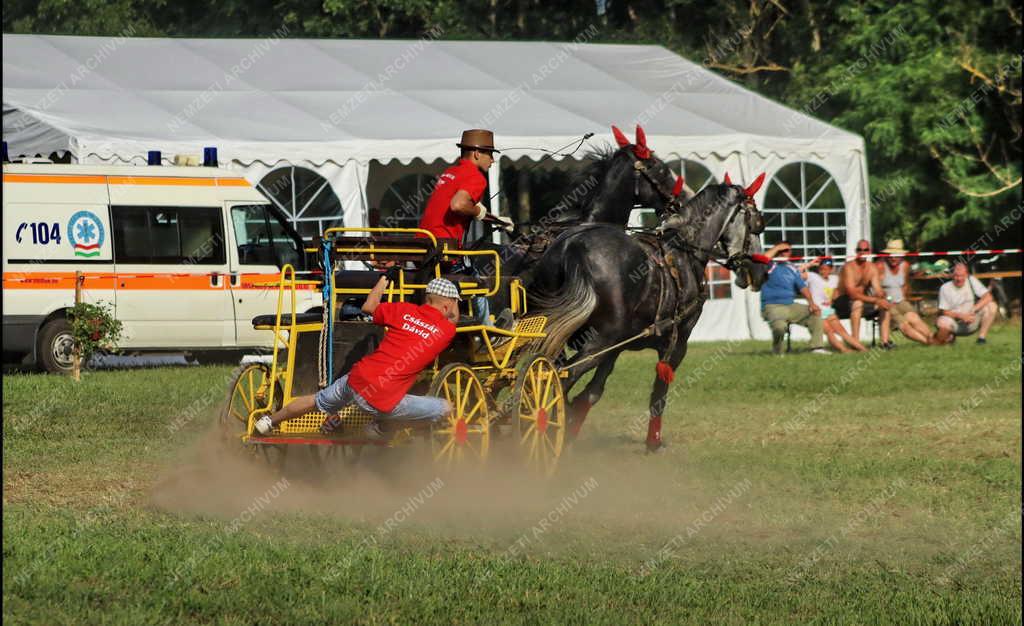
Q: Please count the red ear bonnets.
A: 2